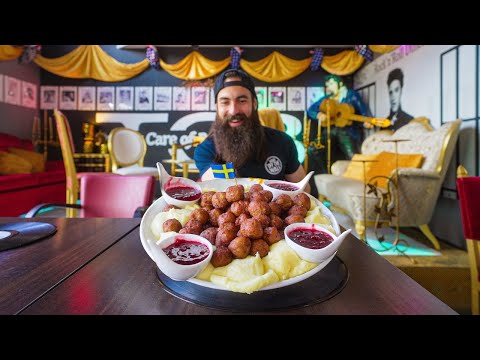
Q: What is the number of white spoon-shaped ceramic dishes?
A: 4